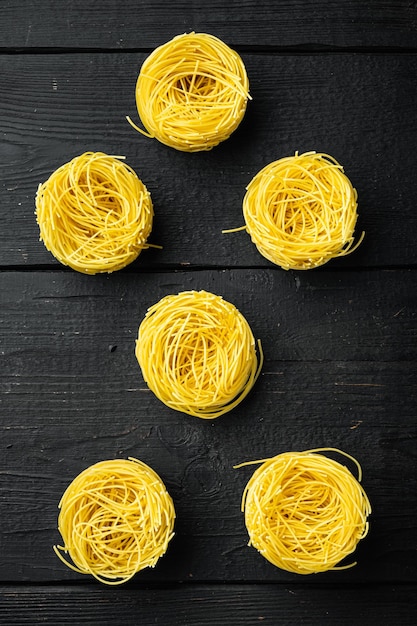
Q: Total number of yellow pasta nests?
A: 6